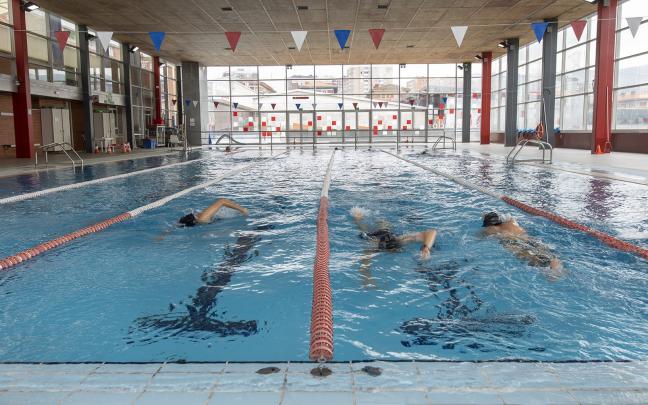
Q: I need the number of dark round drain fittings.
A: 3